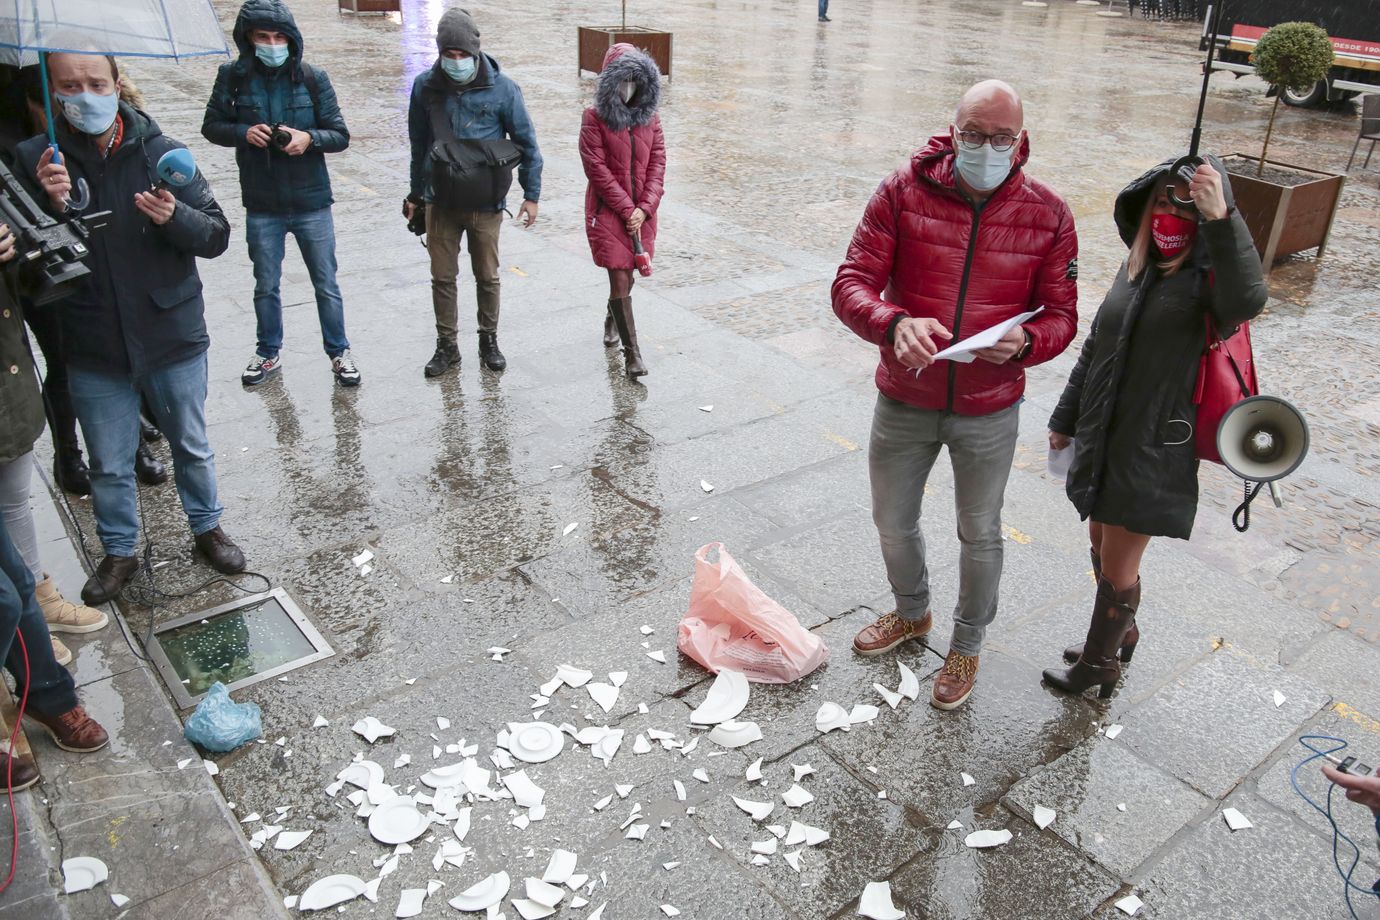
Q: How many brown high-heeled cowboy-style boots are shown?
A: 2